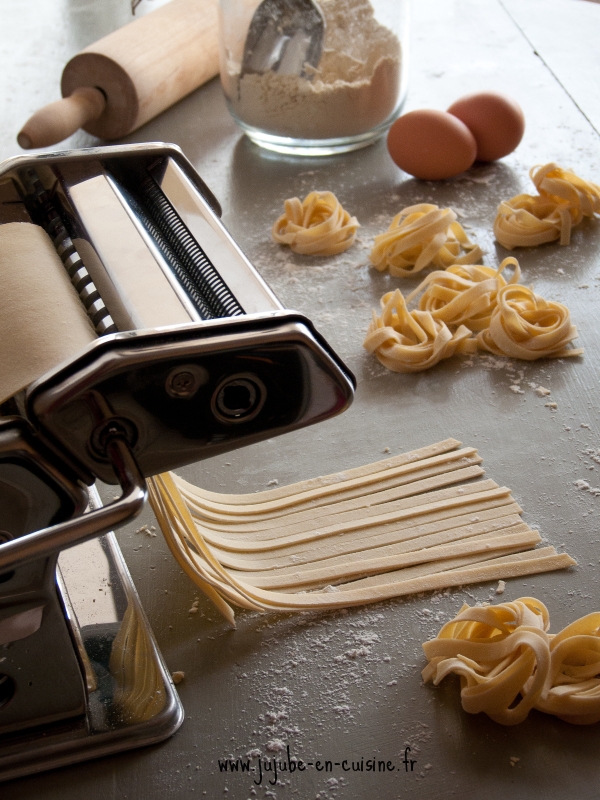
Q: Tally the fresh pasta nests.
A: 9